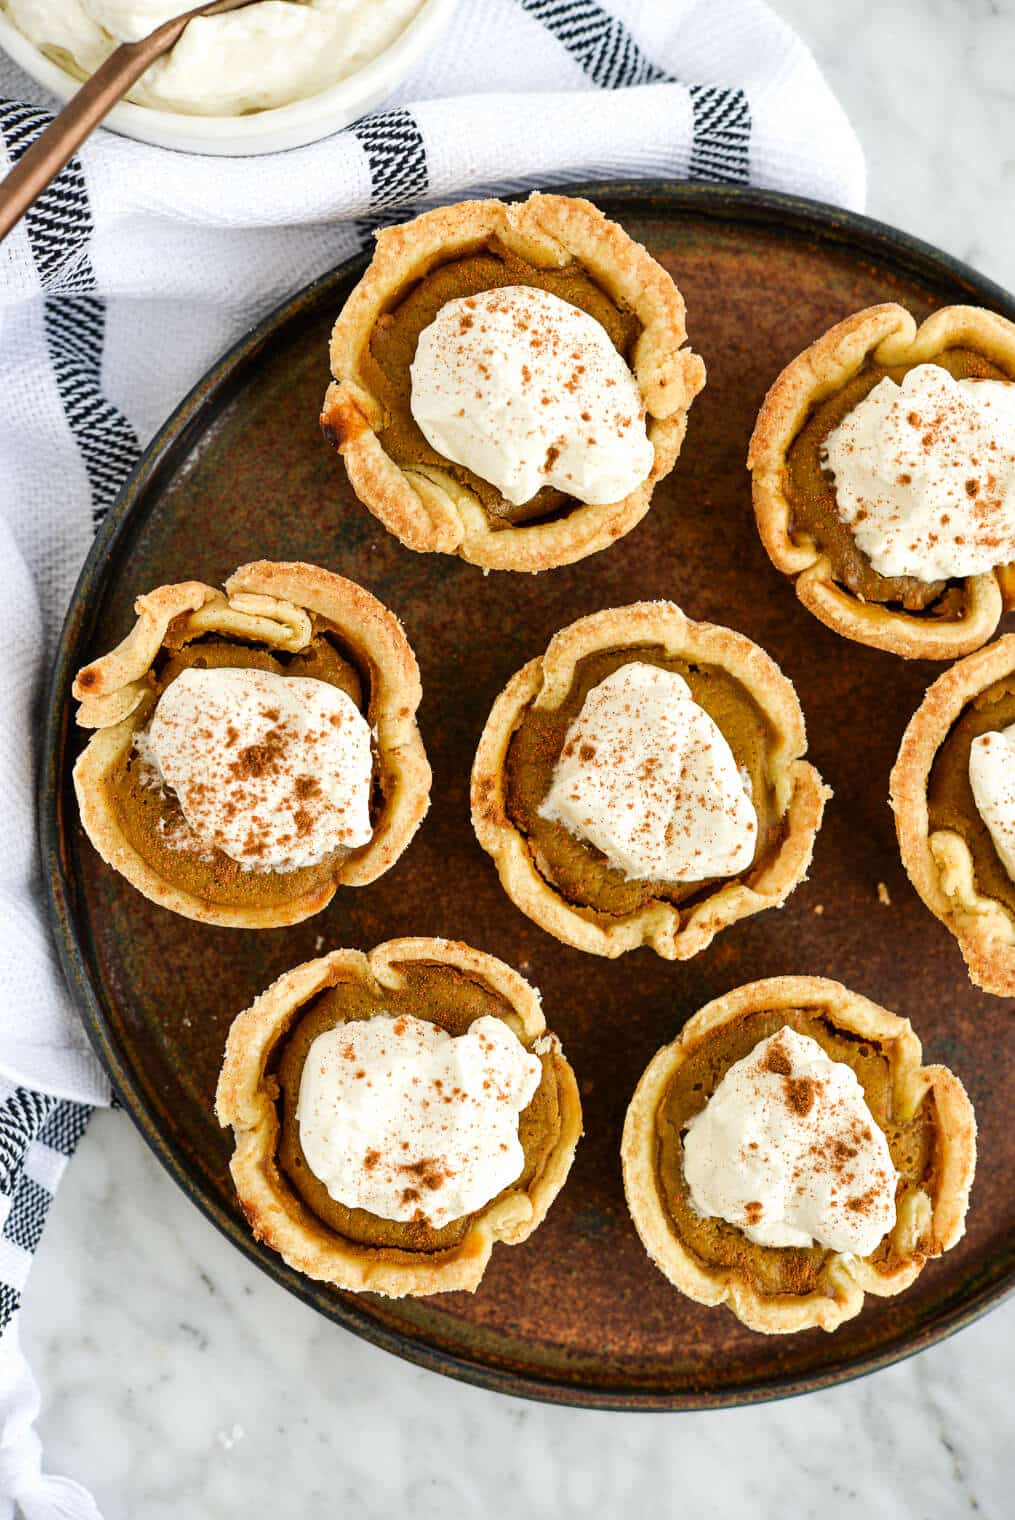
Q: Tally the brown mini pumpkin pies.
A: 7